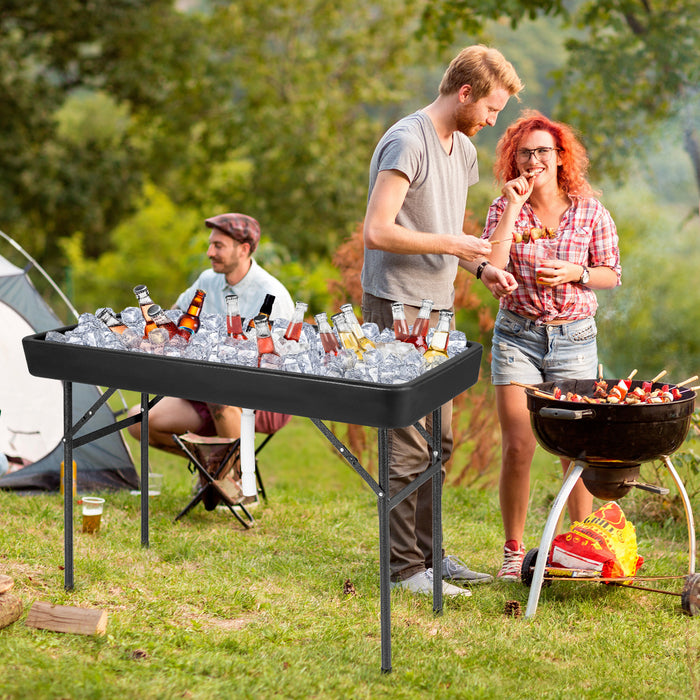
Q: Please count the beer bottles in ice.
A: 14